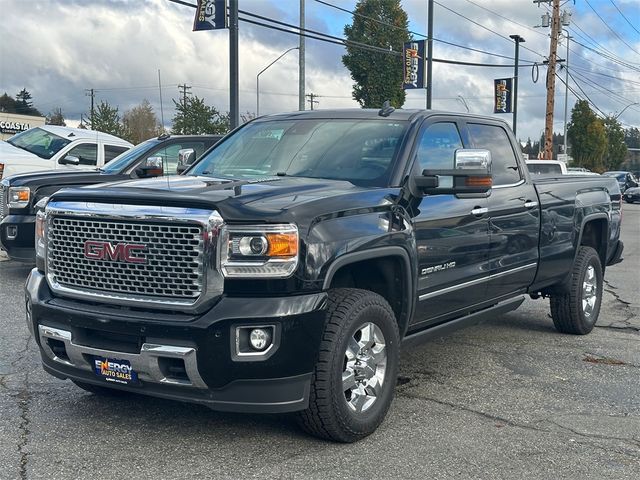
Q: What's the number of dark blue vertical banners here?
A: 3